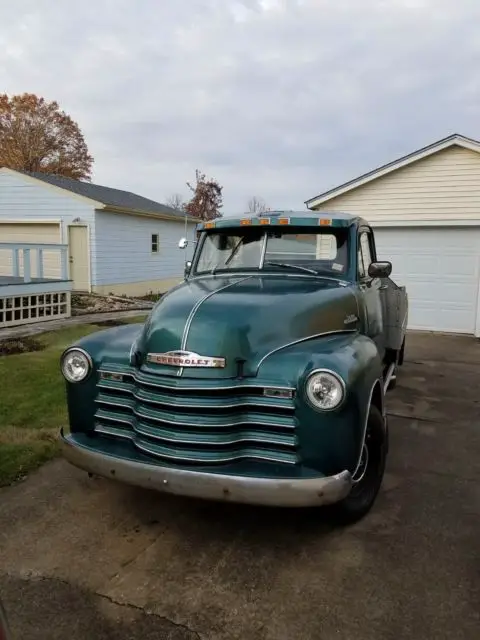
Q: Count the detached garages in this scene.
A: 2